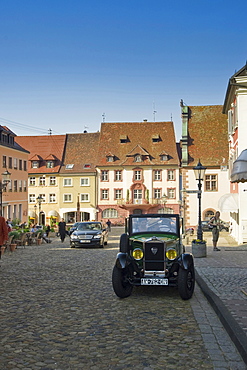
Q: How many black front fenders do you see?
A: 2